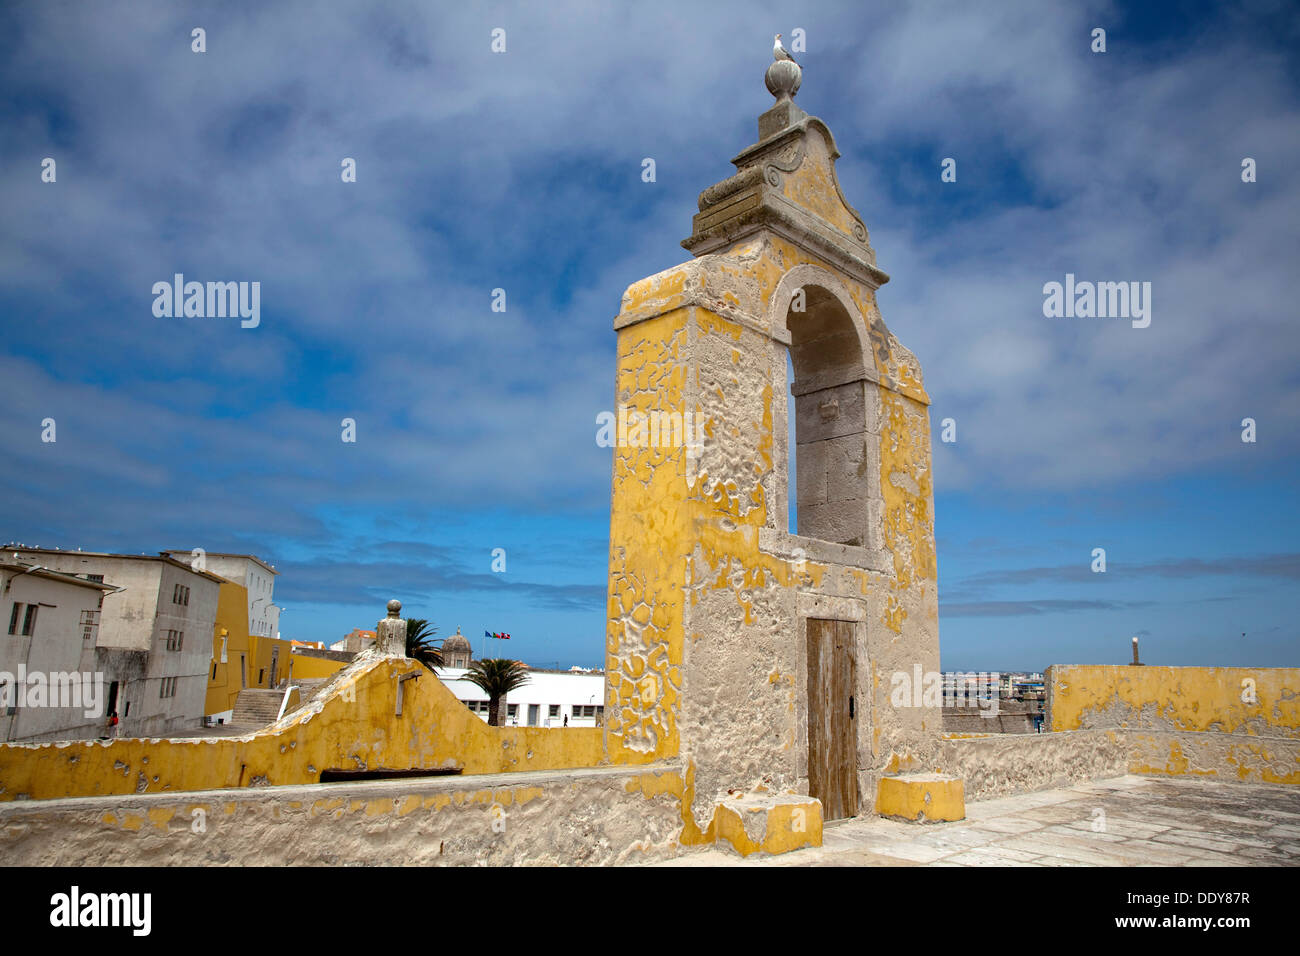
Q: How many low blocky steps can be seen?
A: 2